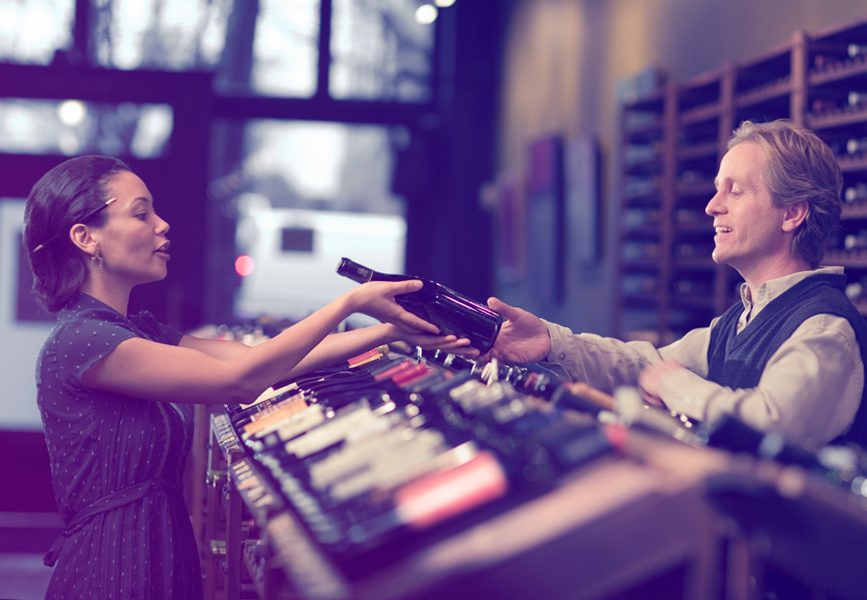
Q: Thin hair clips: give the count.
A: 1